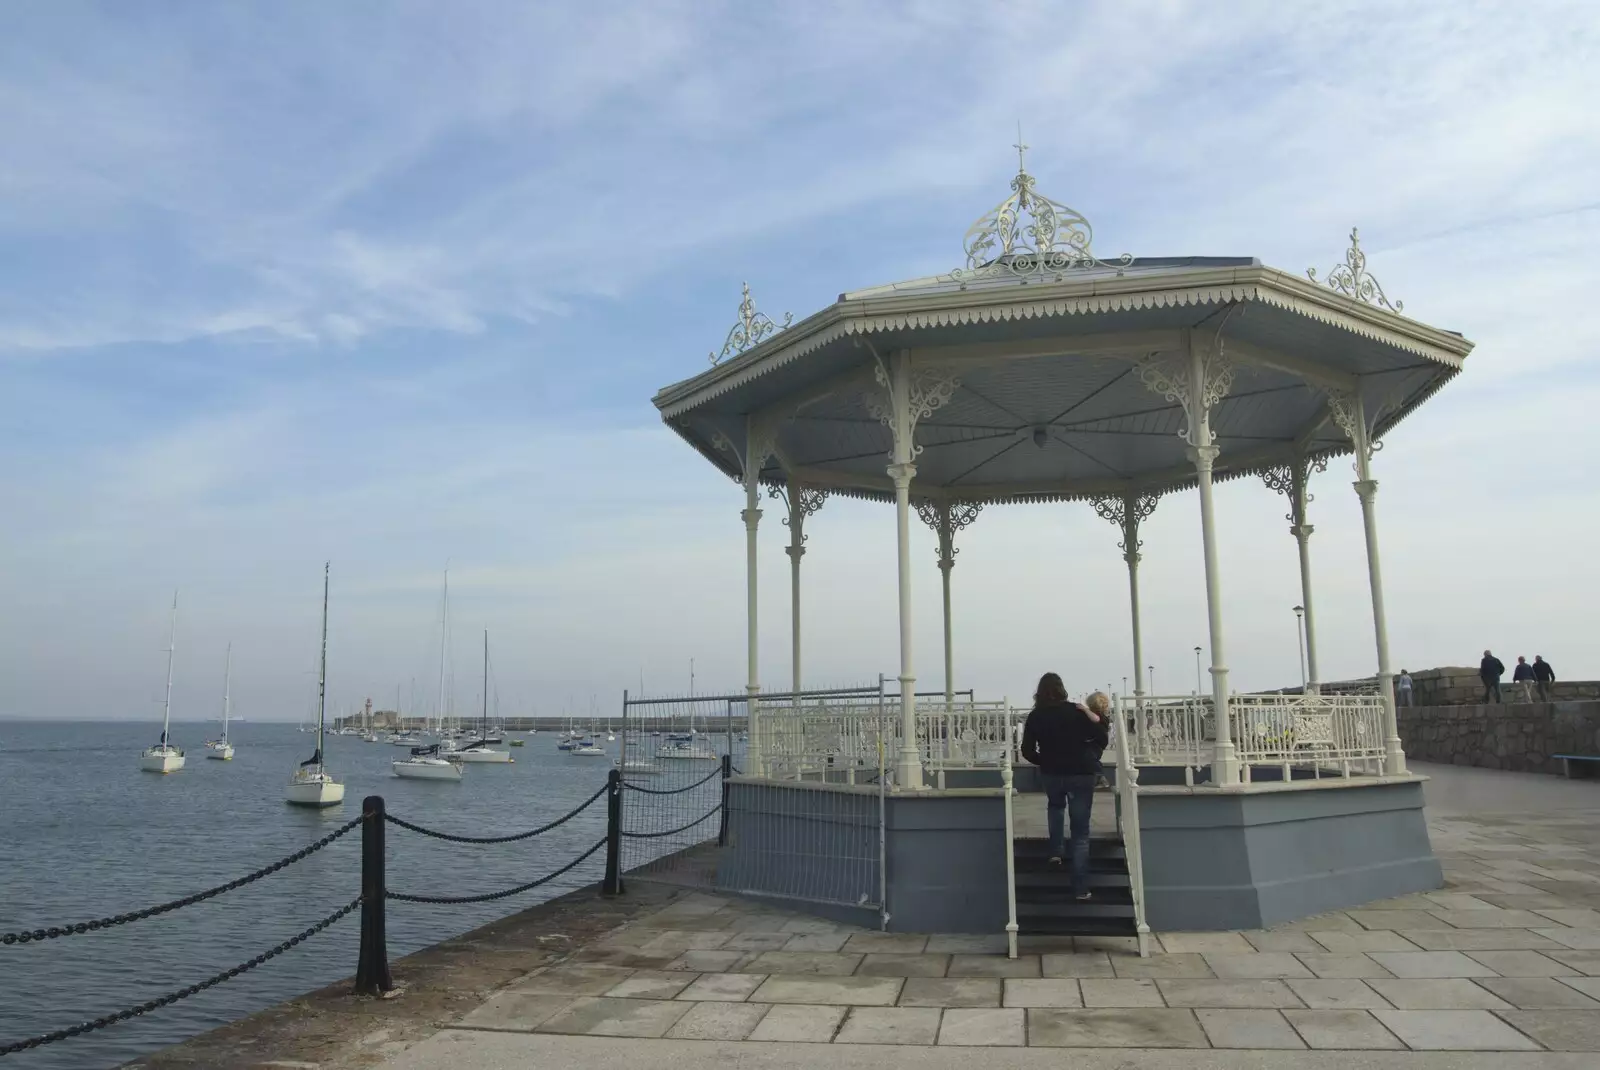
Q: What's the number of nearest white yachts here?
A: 5